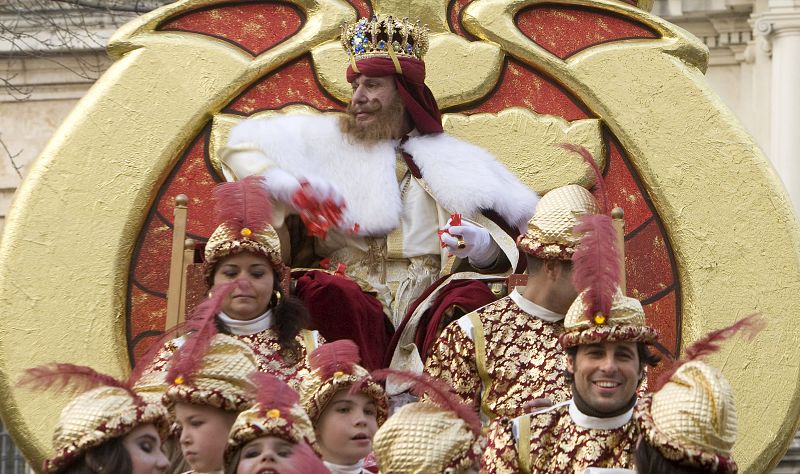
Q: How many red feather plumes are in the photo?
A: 11